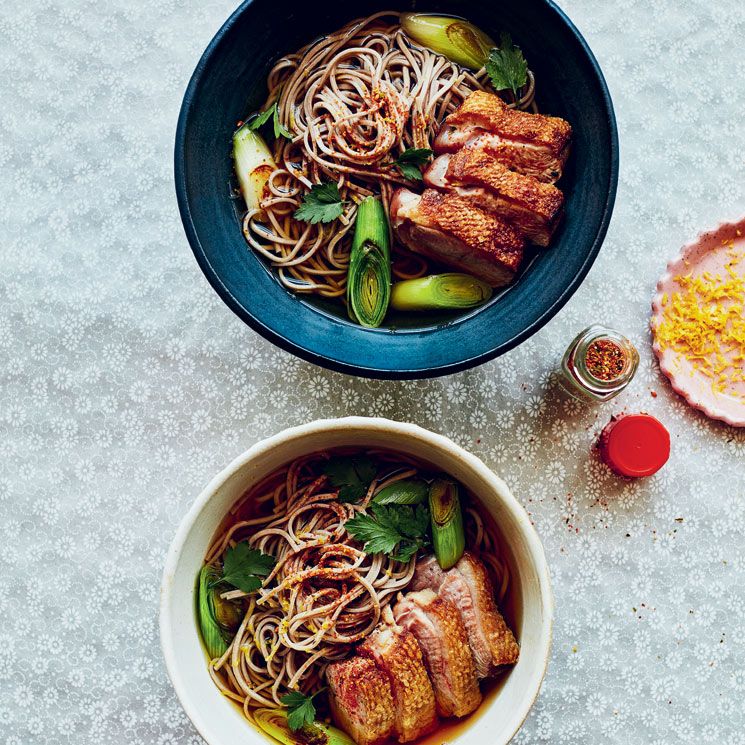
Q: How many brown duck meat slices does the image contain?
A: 7